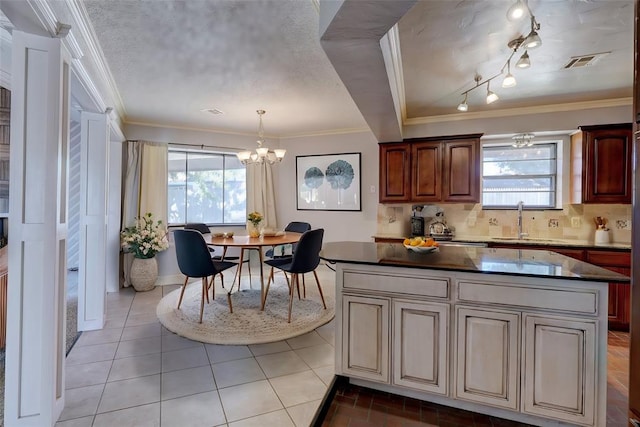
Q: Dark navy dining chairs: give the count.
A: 4